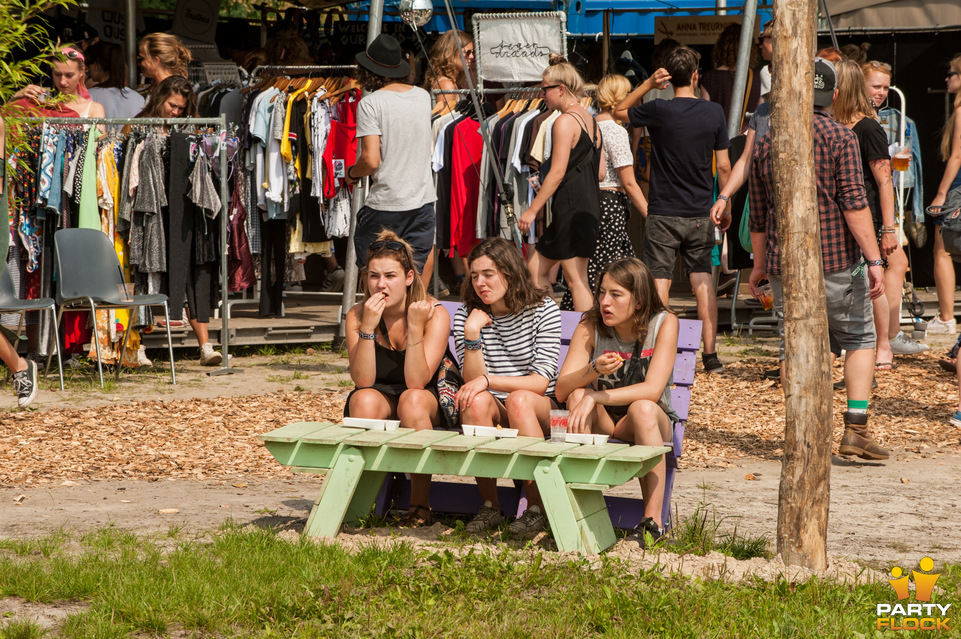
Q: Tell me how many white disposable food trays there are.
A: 3